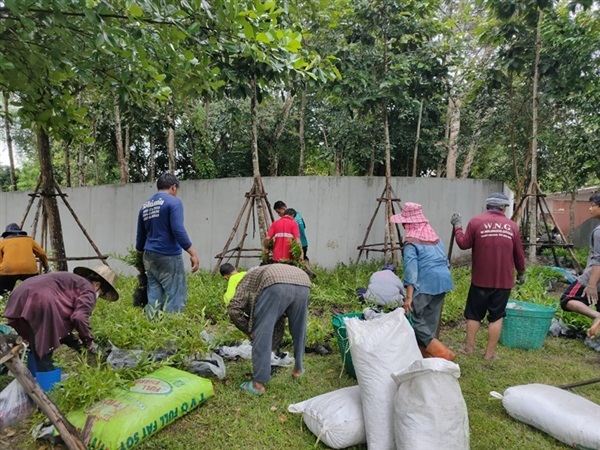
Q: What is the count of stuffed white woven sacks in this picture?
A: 4